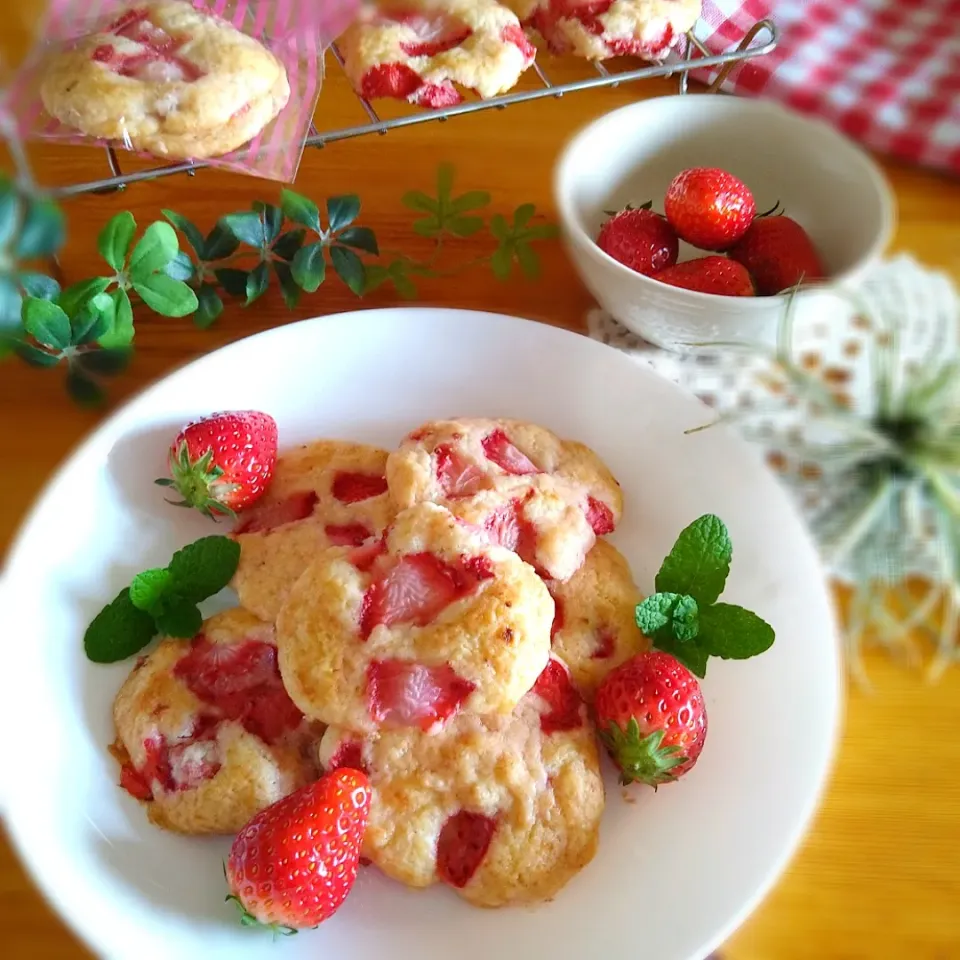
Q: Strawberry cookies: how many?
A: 9